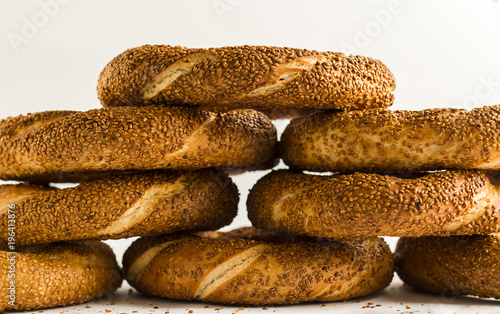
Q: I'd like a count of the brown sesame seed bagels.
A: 8